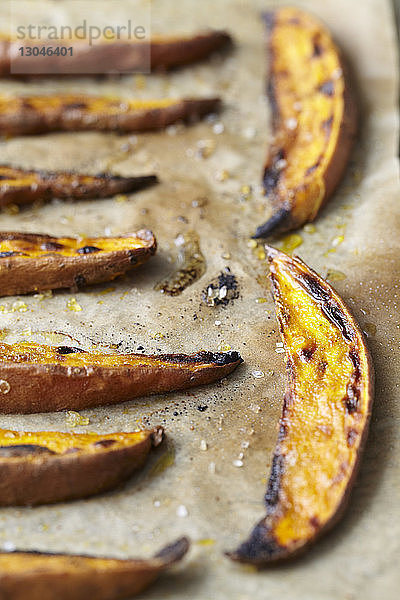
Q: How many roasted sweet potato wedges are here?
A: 9